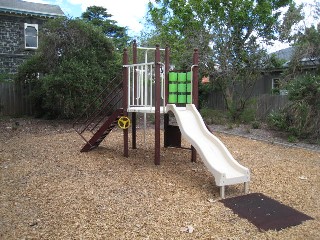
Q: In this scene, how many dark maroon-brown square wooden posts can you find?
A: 5